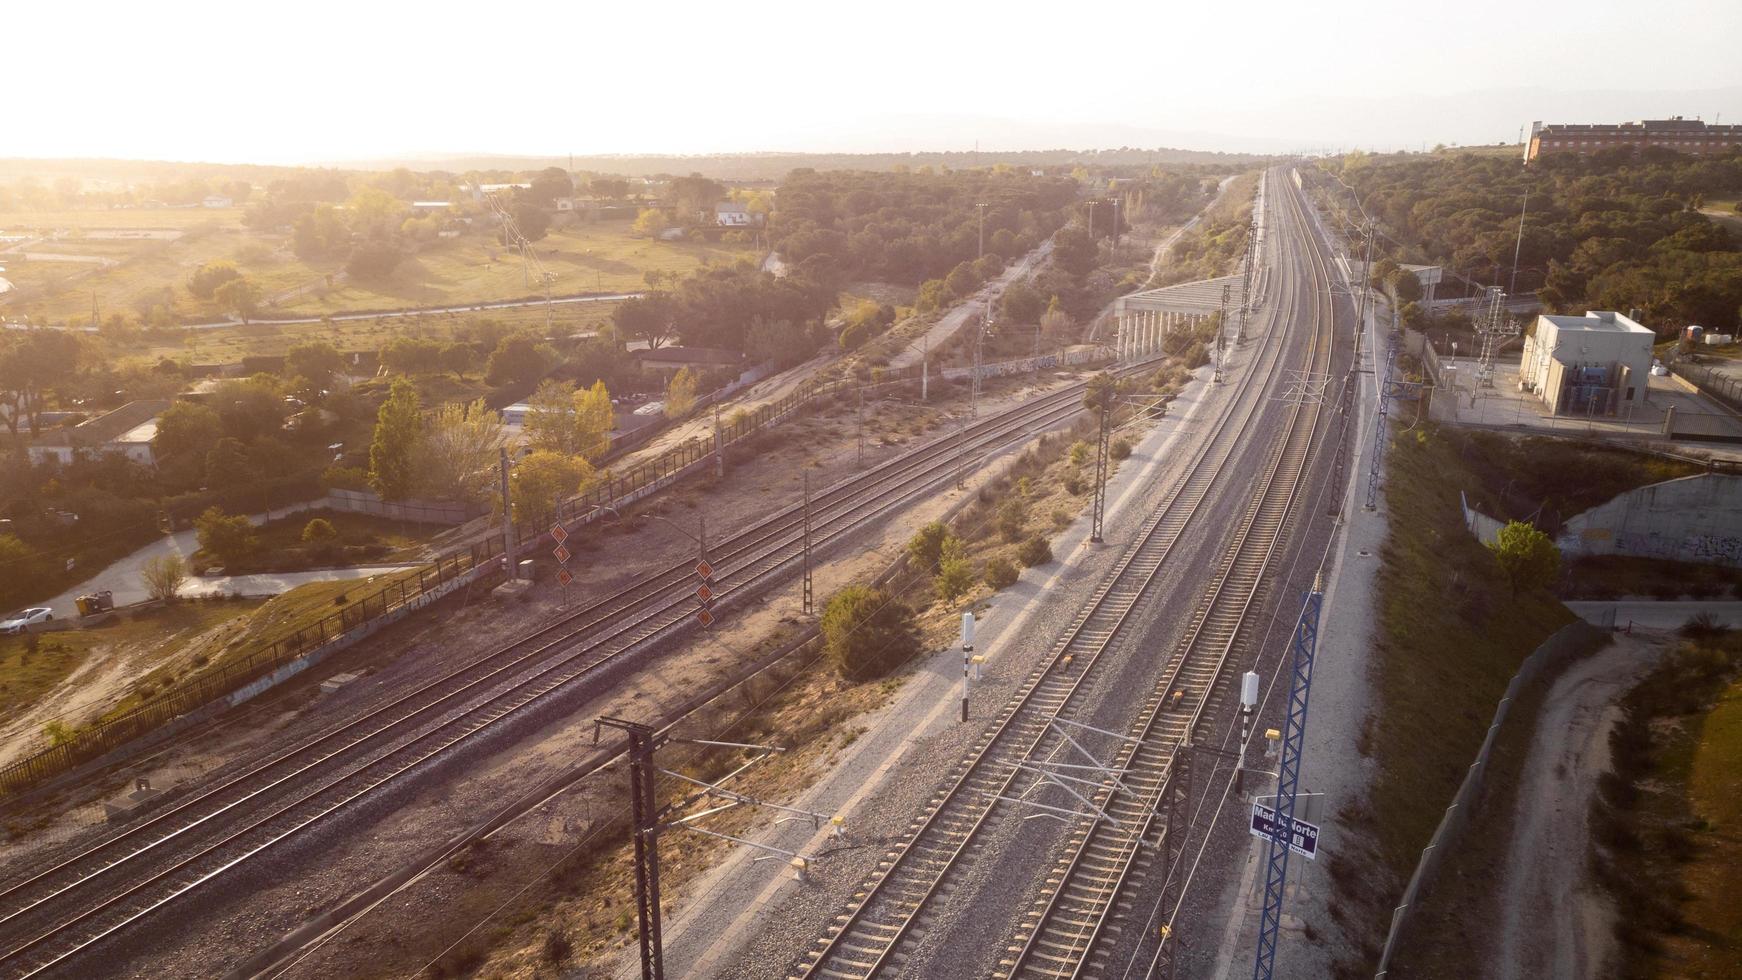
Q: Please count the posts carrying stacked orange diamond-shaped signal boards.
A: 2